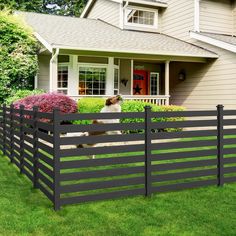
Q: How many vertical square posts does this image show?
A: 7